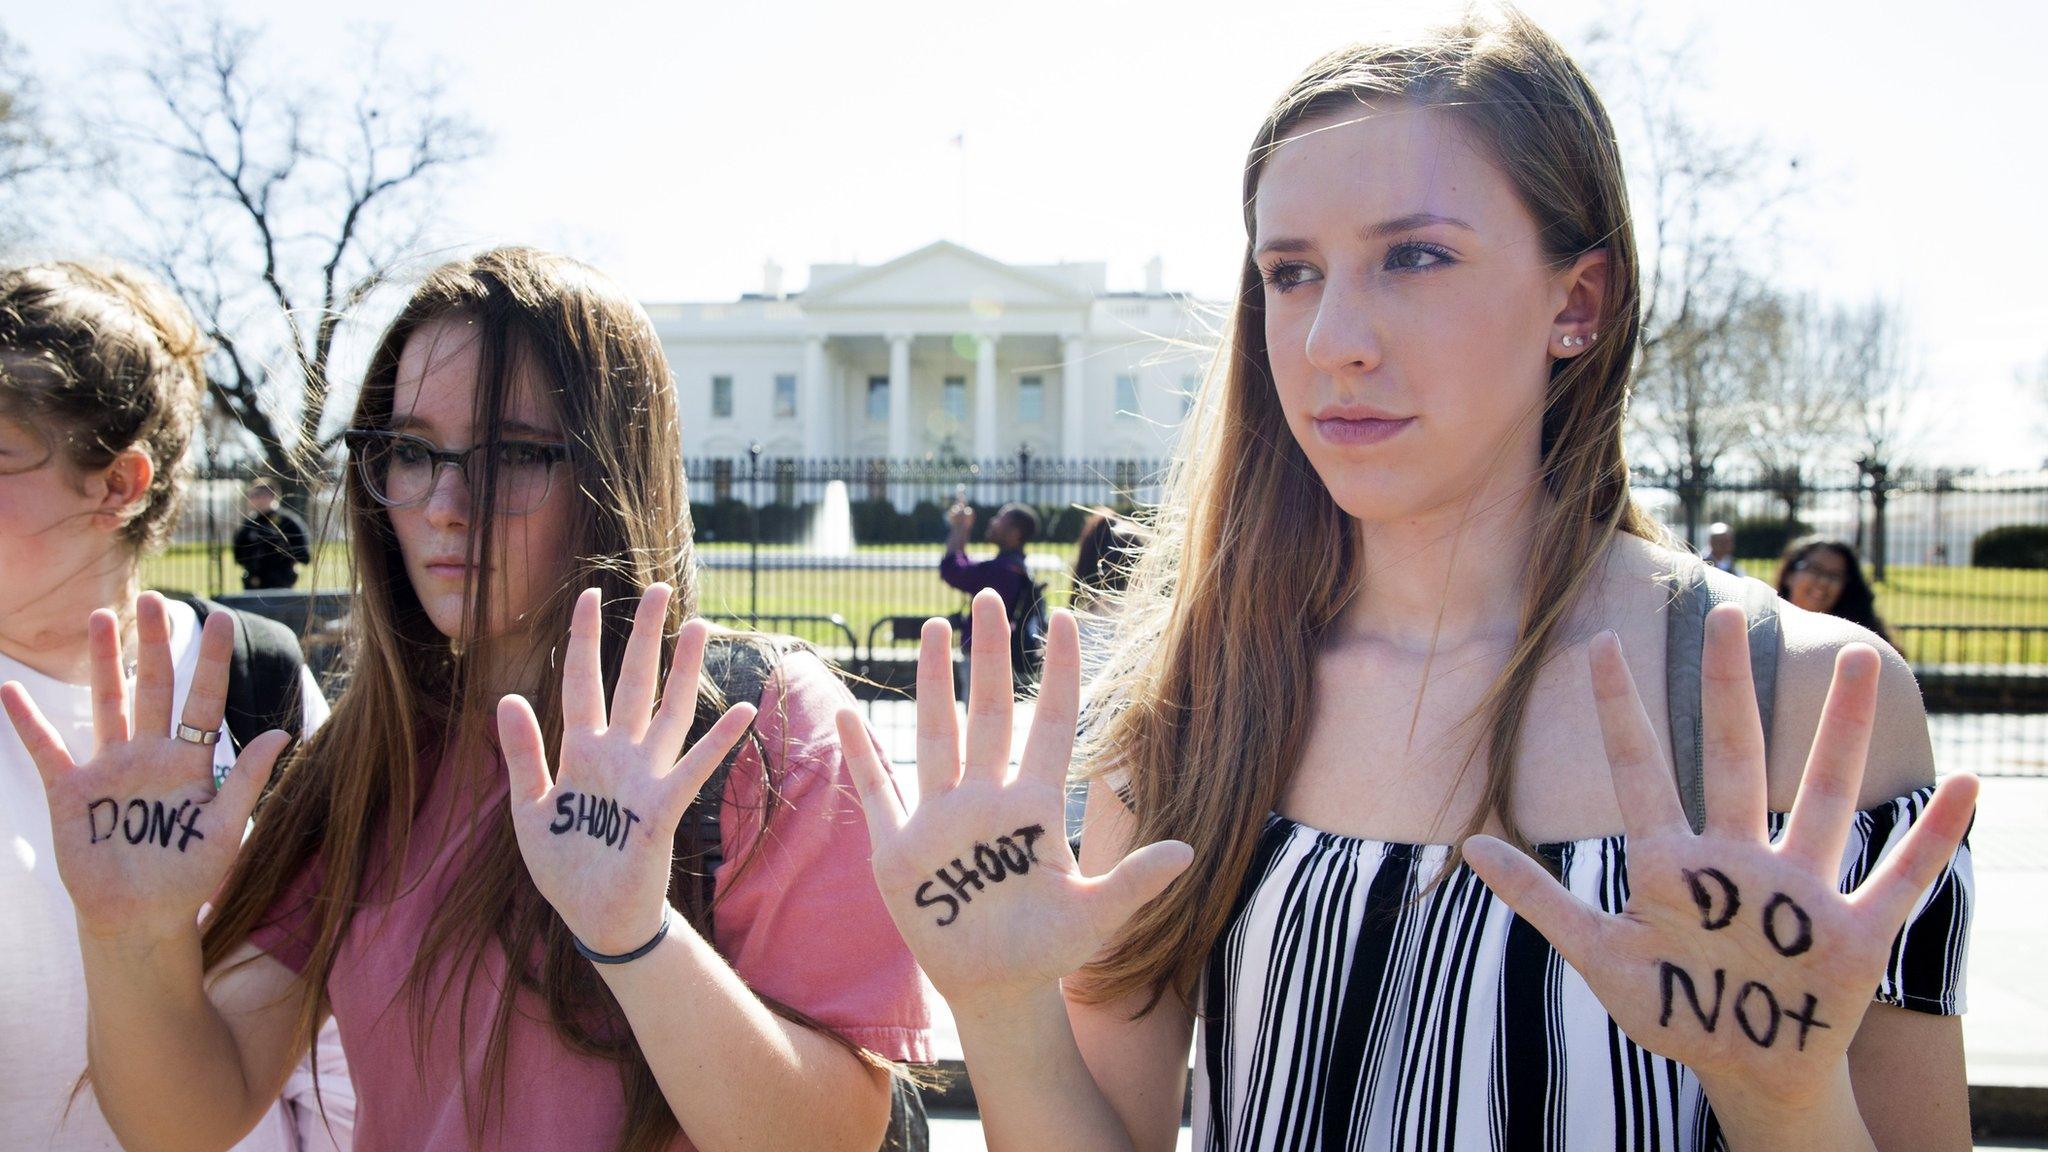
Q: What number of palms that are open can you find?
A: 4